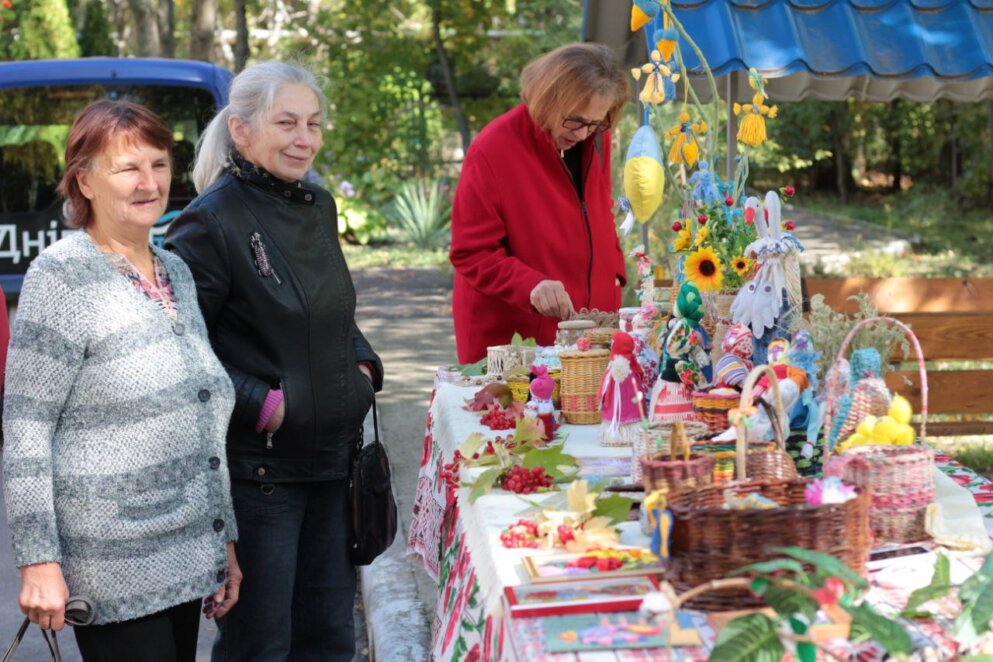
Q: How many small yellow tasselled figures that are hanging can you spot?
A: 3